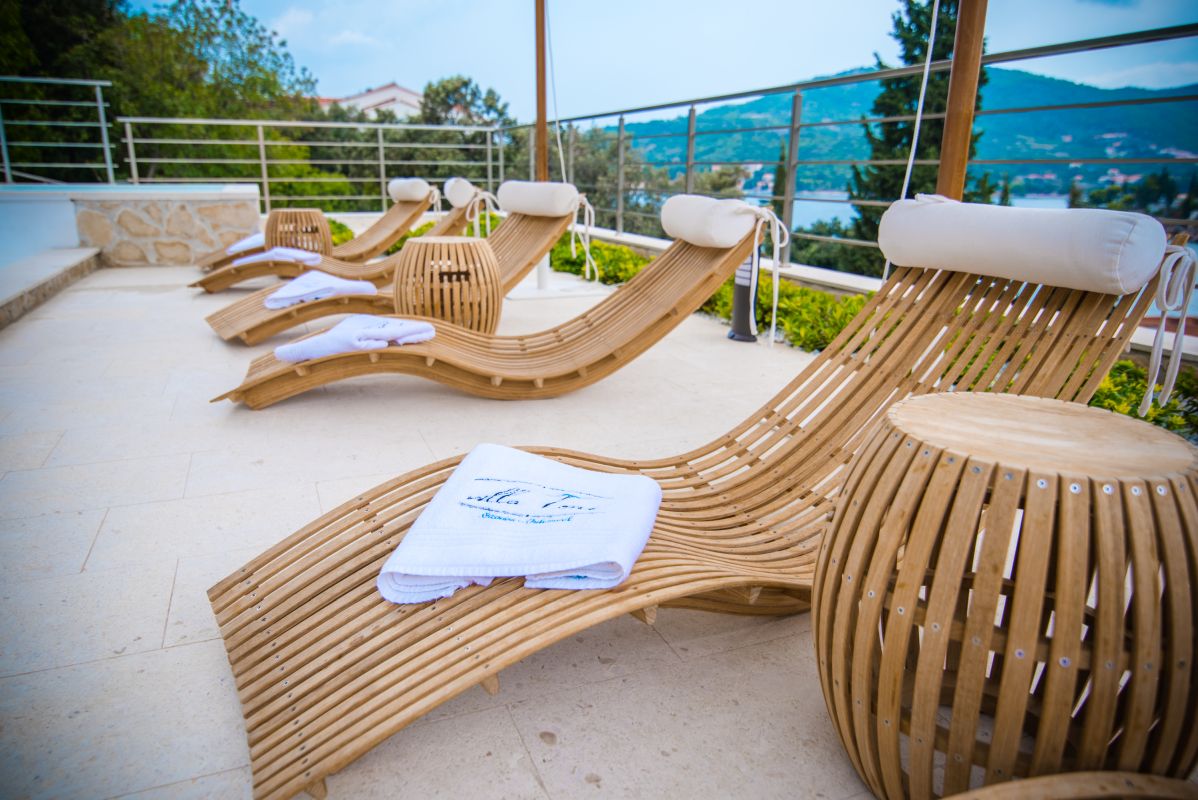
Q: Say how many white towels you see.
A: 5